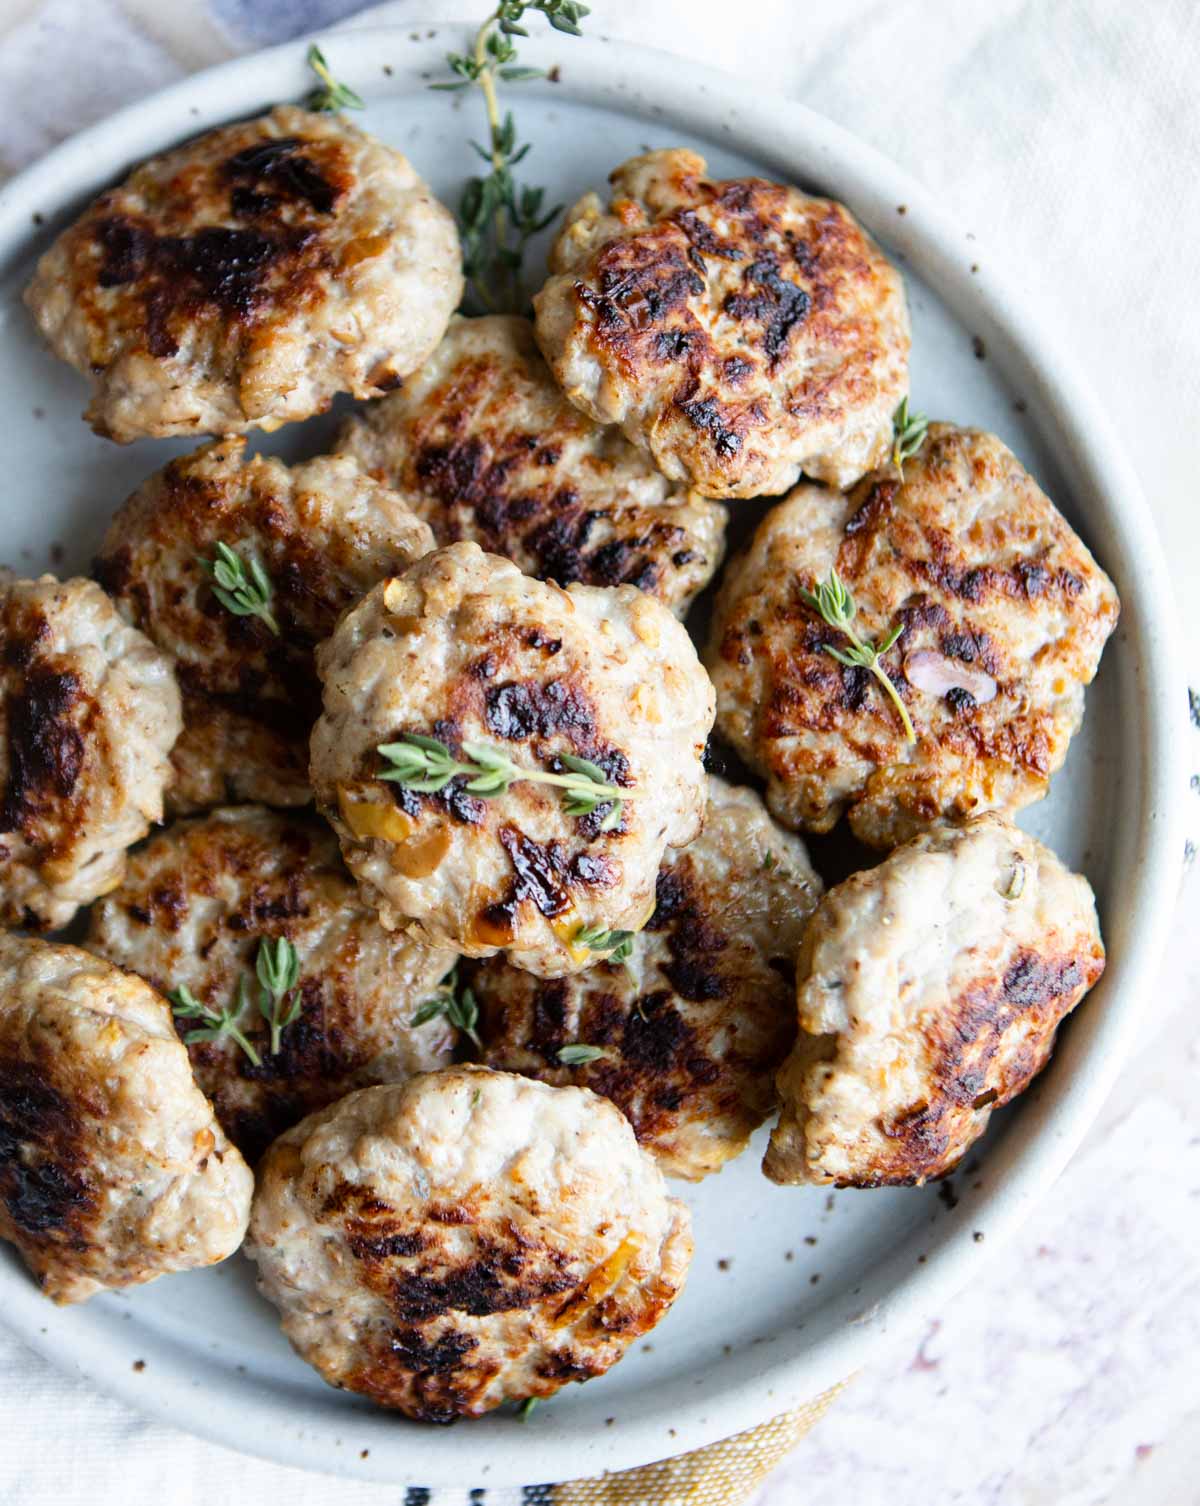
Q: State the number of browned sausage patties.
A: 12